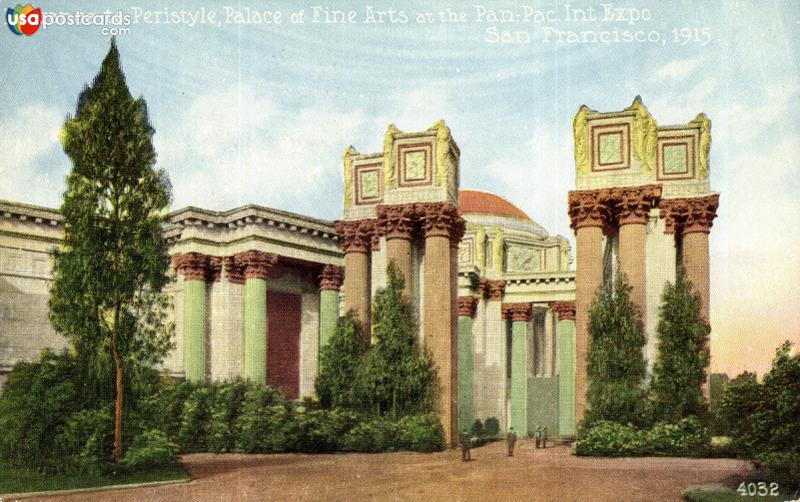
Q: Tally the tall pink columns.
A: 6